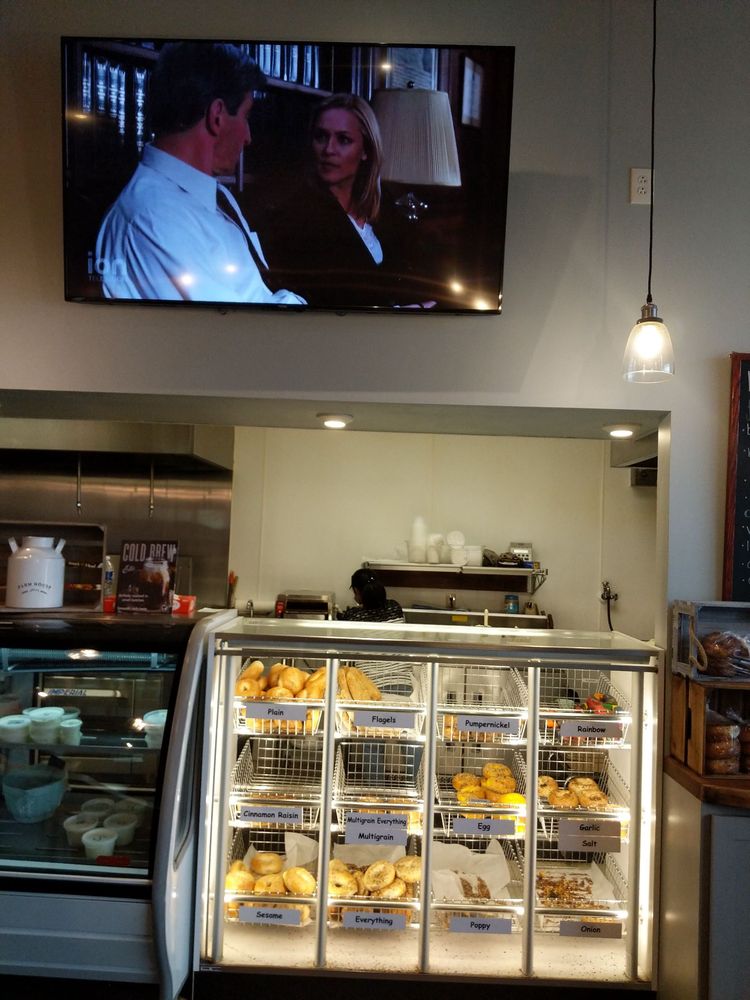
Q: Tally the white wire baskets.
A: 12